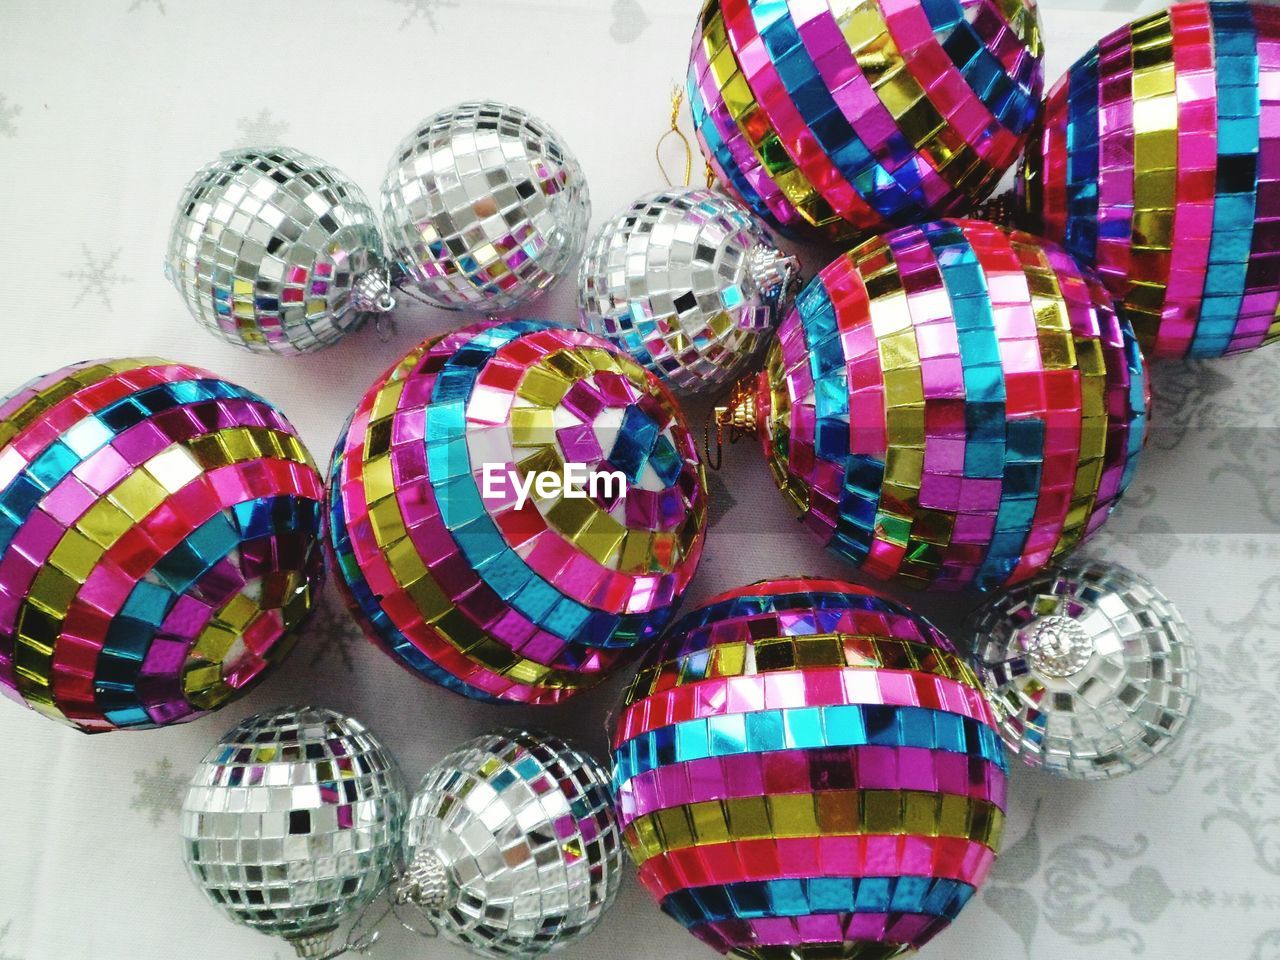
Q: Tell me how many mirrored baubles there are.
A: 12